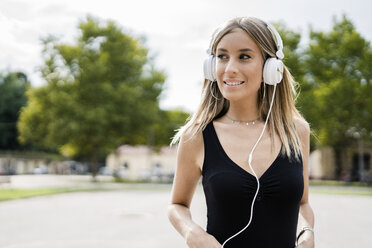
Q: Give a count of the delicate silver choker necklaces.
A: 1